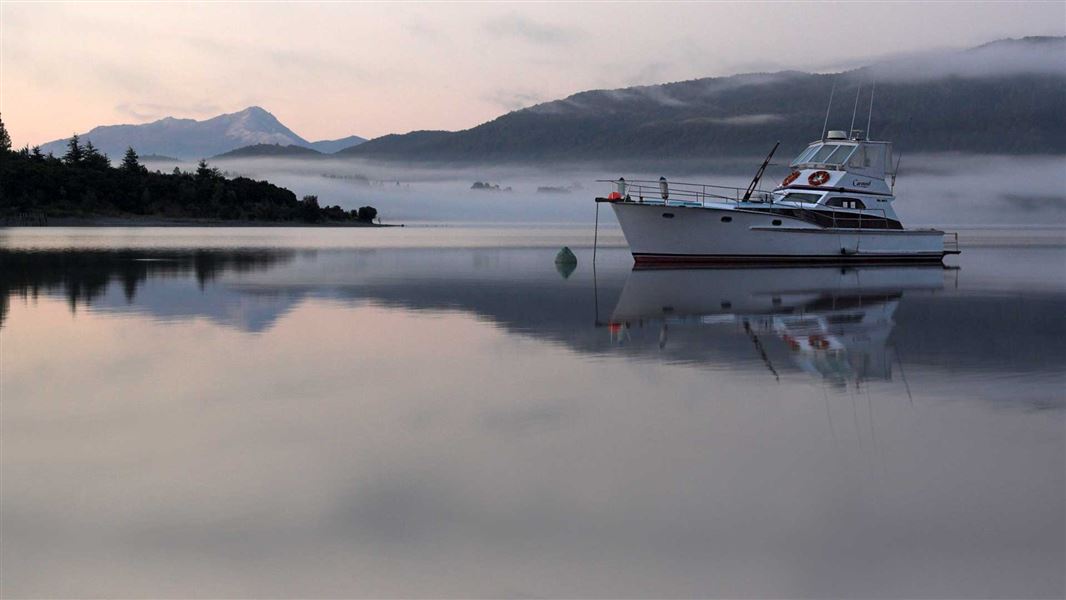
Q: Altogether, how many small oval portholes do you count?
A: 3